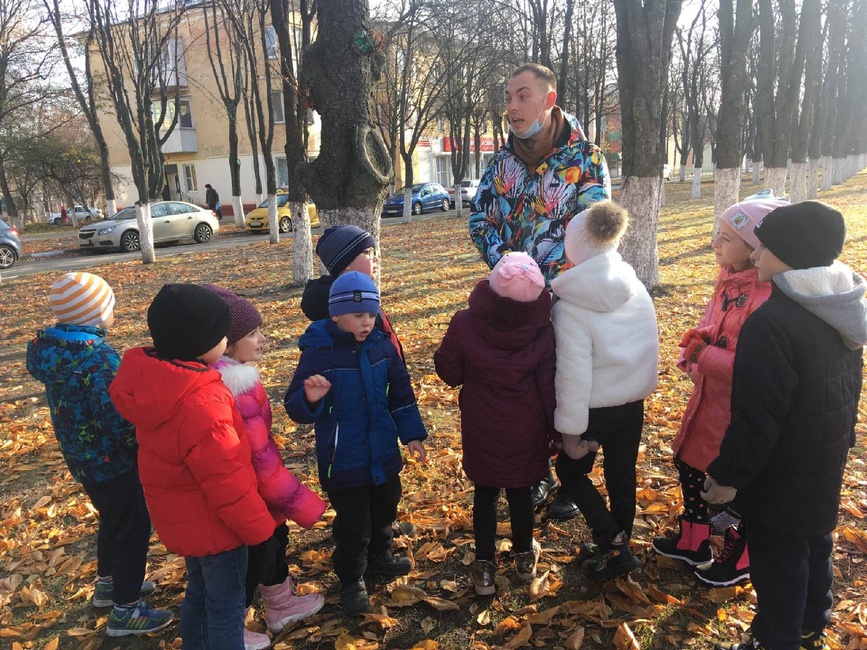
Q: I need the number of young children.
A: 9